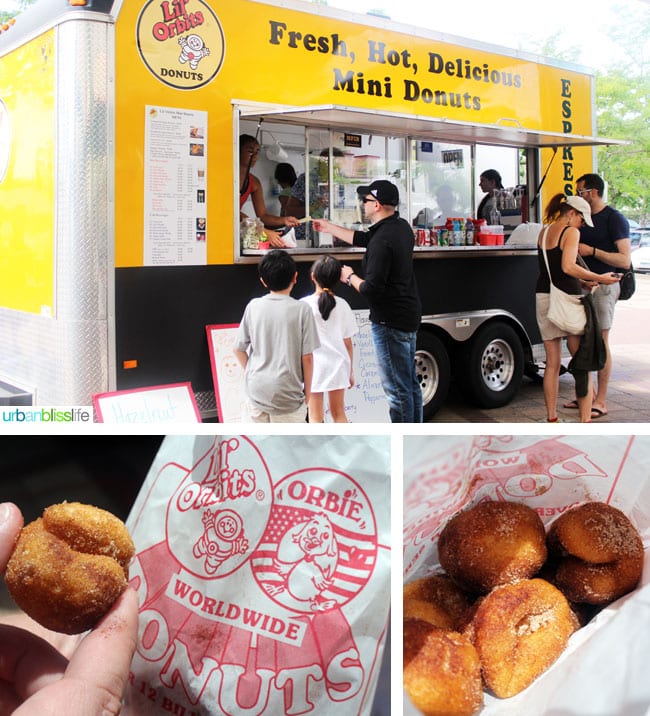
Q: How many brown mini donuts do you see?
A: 6